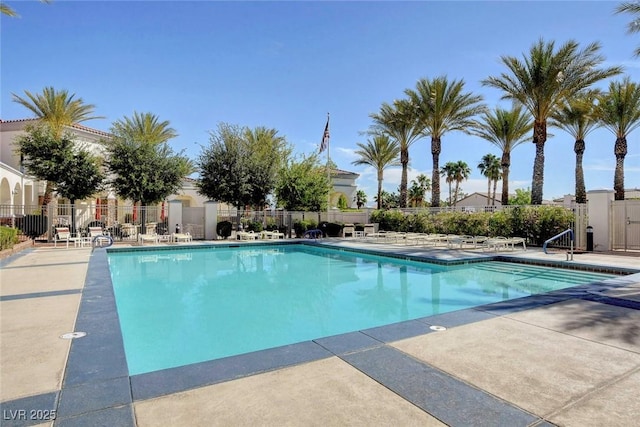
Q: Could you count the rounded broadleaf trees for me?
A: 4